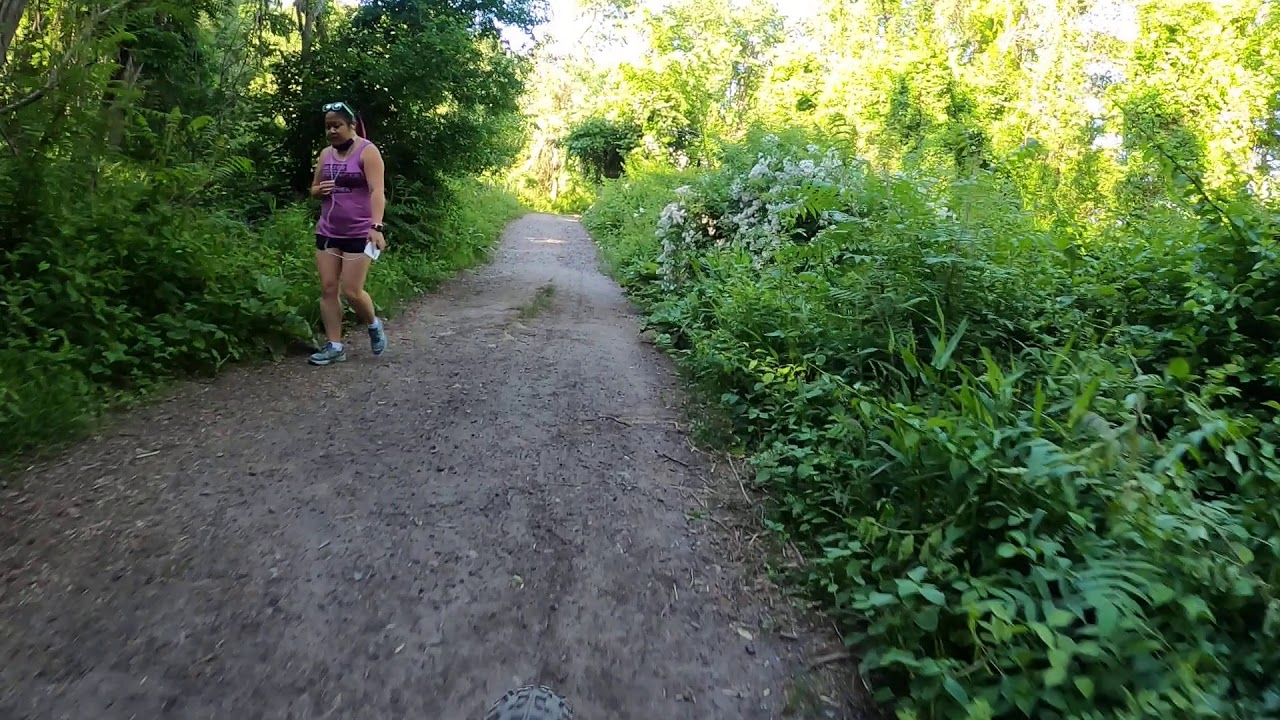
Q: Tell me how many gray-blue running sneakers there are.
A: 2